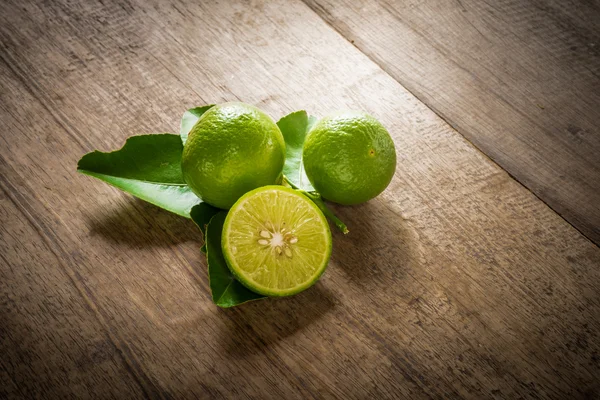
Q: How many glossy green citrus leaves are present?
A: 5